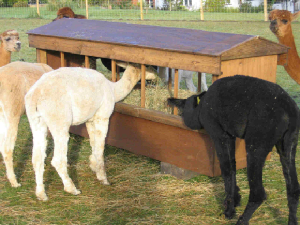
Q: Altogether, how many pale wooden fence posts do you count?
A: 5